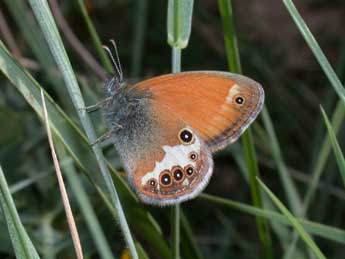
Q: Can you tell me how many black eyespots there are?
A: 7